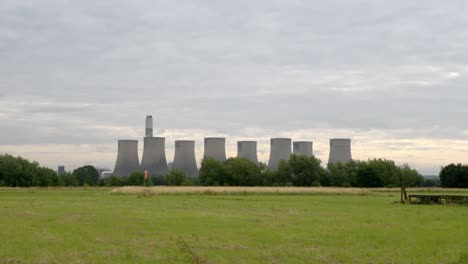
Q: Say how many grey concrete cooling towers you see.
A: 8